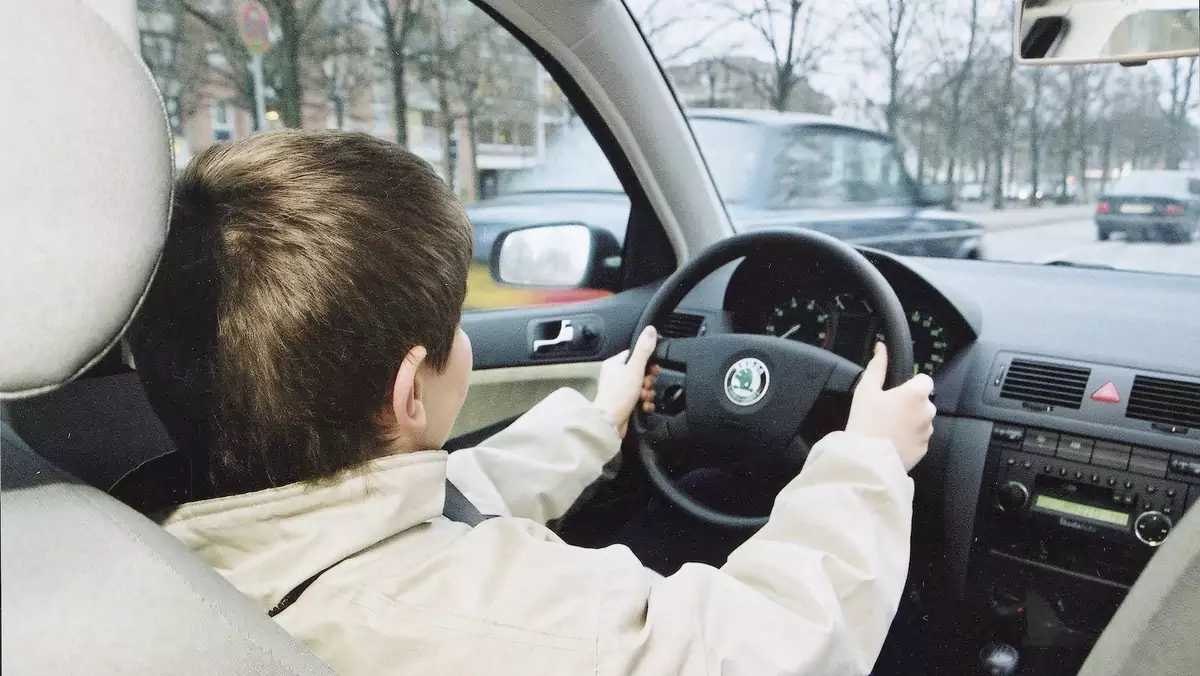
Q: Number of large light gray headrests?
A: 1